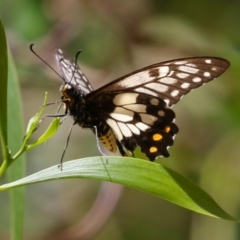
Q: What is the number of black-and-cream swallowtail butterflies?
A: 1